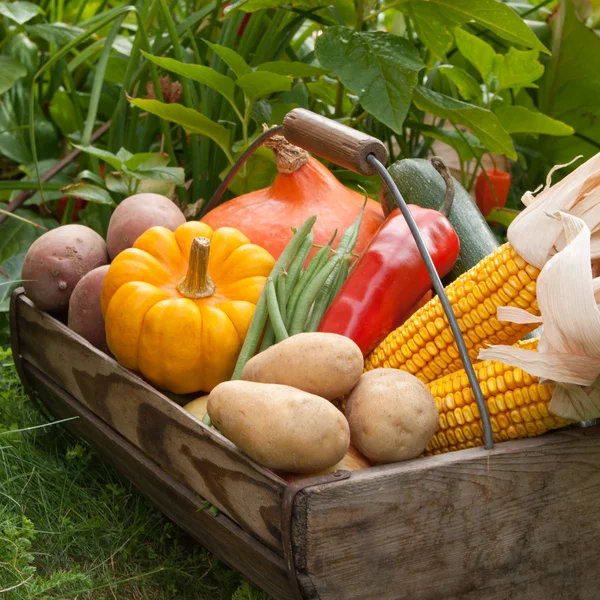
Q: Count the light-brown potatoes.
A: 3